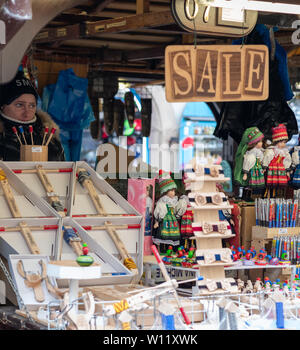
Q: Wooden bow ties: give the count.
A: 5